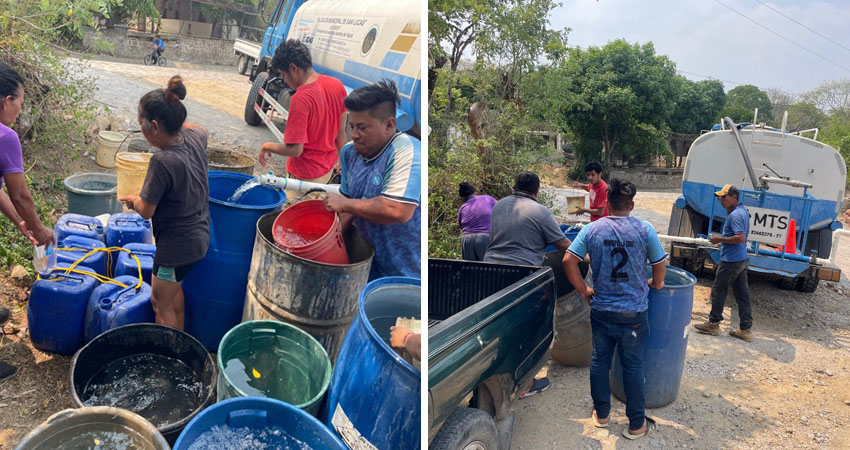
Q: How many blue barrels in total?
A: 5